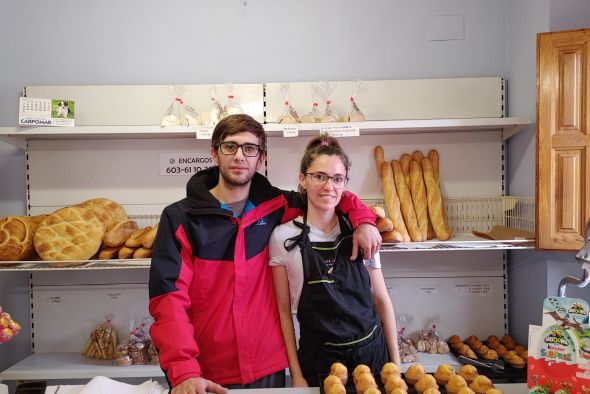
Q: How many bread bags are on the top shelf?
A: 8